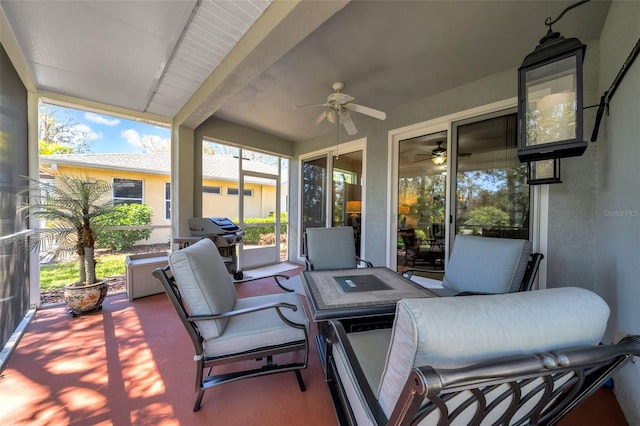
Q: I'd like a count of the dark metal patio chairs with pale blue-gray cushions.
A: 4